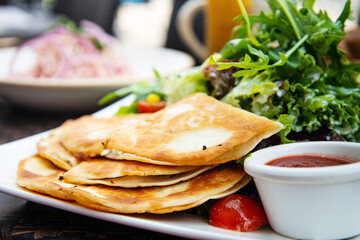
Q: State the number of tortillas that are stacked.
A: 3